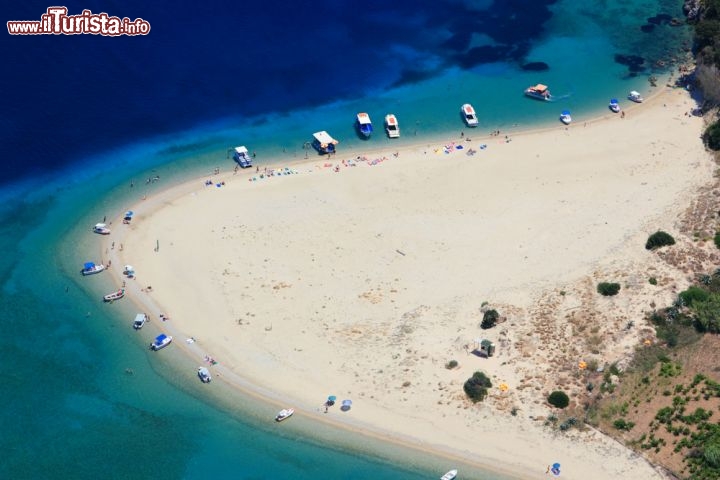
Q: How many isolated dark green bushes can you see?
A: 5